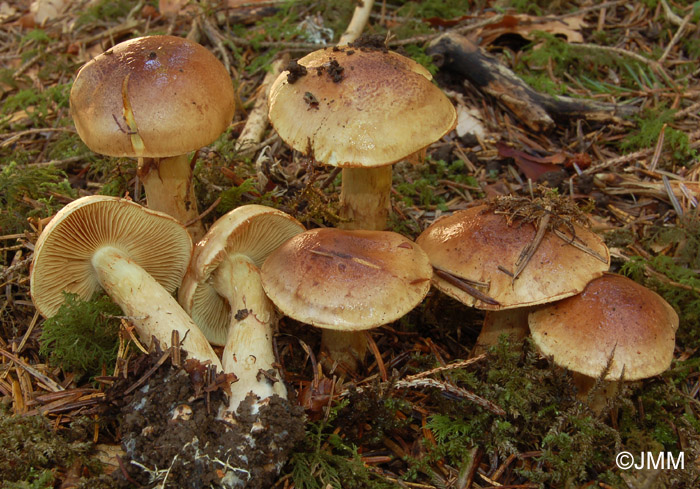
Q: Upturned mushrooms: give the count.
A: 2